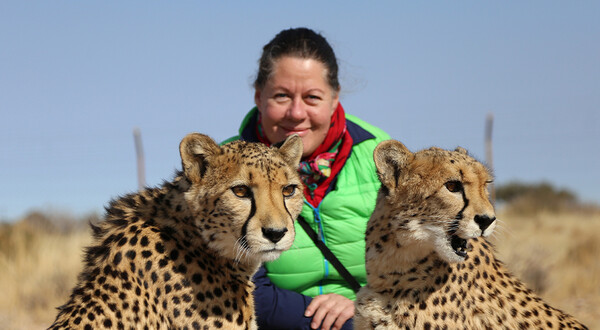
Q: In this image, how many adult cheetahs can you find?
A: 2